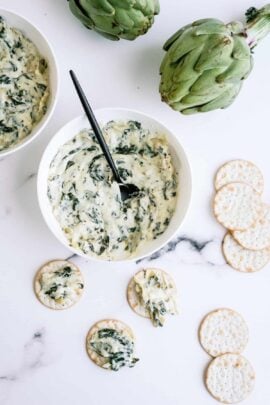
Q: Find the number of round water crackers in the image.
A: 9